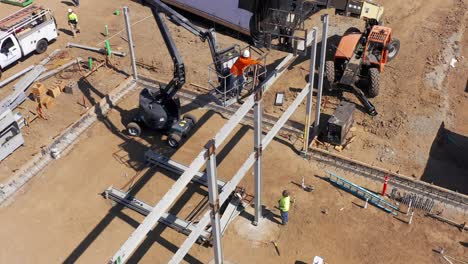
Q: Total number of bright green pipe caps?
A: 4